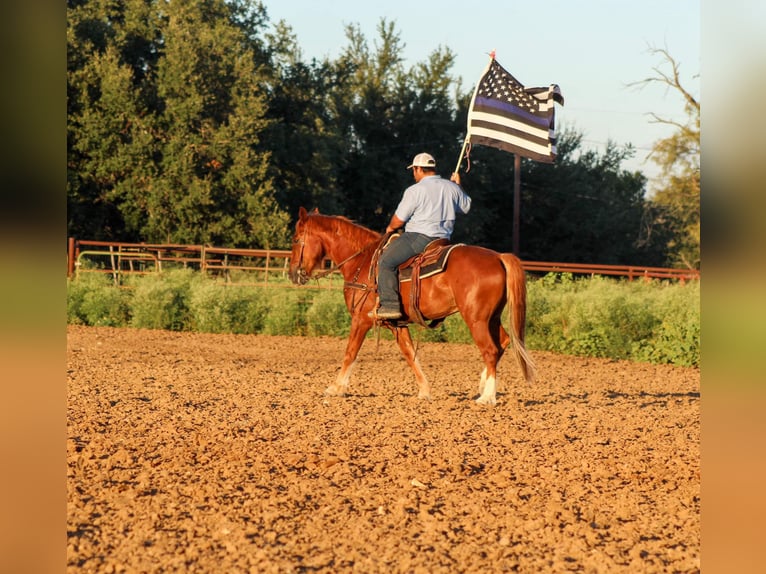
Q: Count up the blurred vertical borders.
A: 2